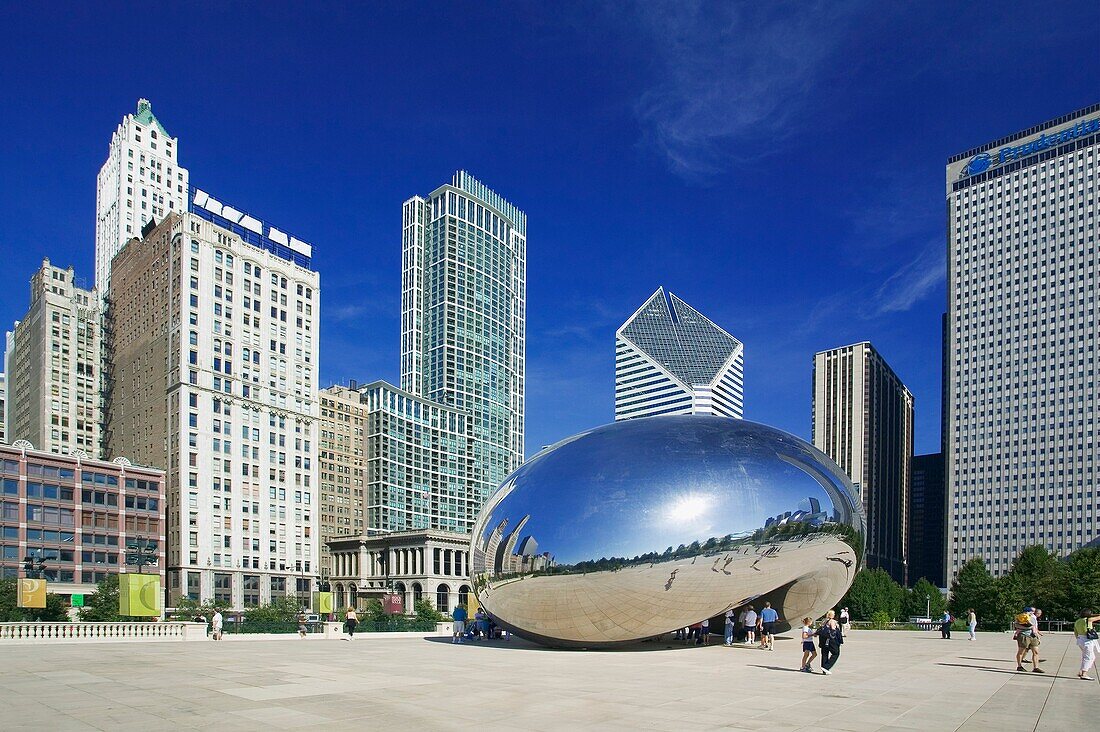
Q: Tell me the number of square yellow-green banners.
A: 2